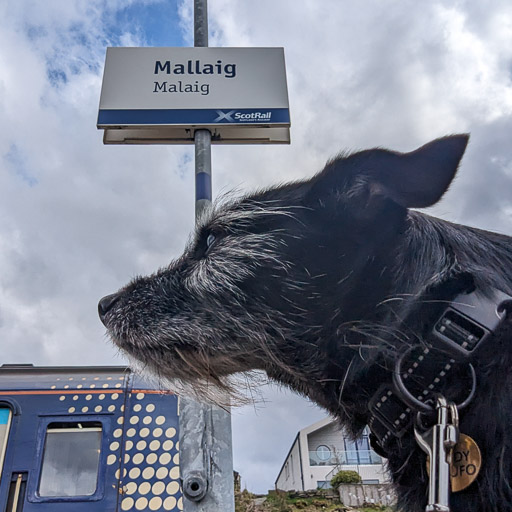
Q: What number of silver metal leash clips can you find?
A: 1